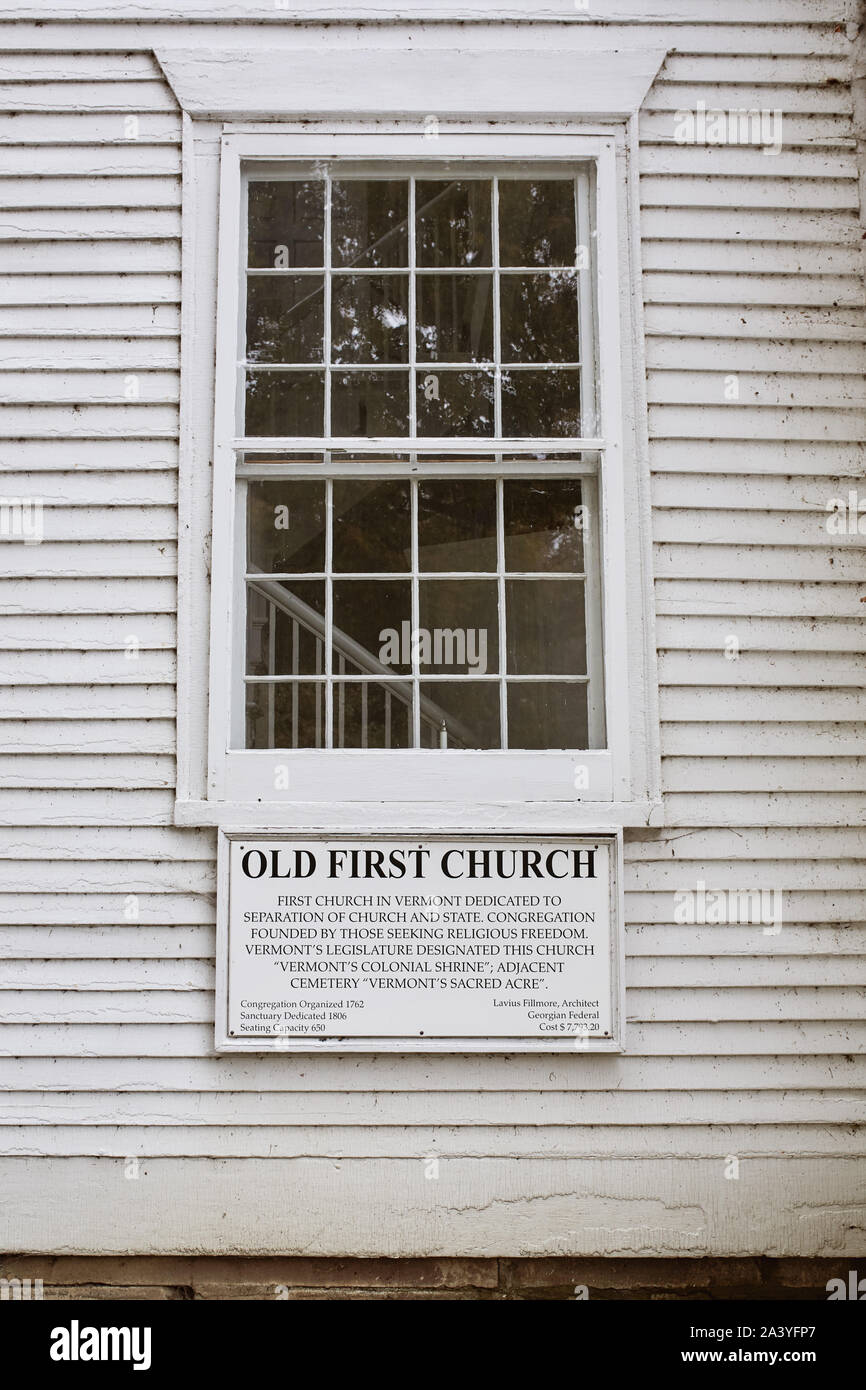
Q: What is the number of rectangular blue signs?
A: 0